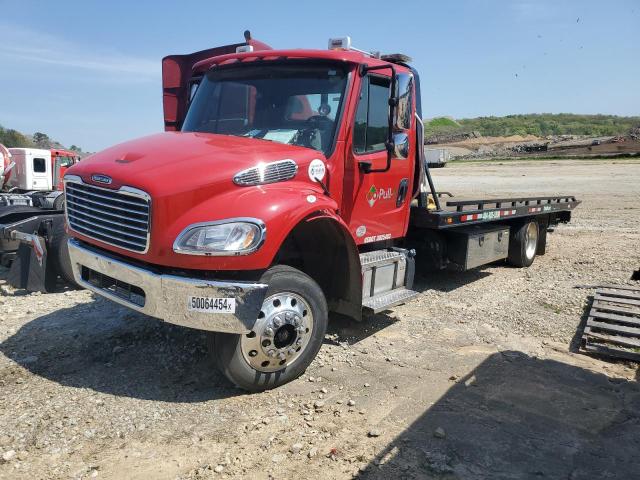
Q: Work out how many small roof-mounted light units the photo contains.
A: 2